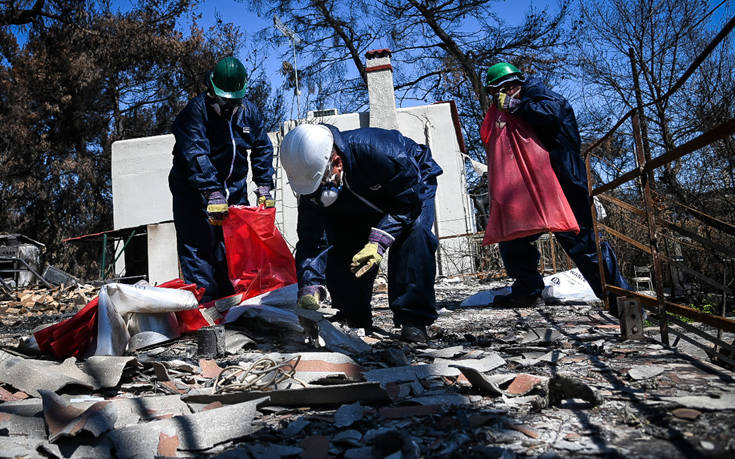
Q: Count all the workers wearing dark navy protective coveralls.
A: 3